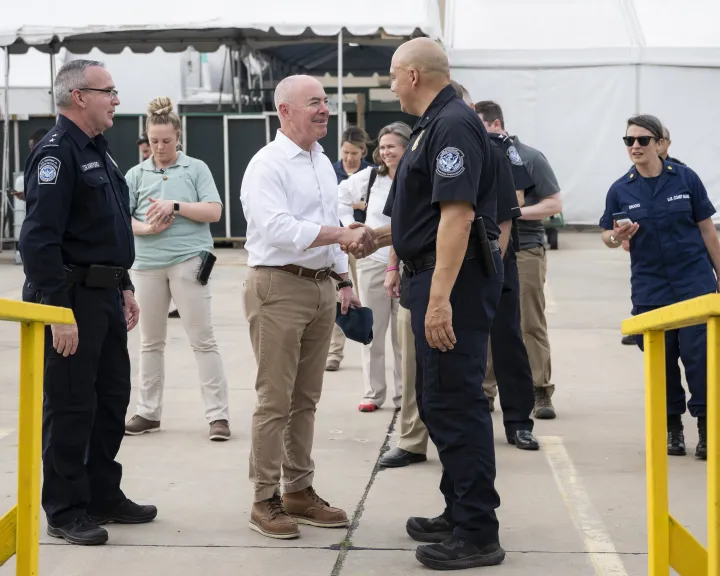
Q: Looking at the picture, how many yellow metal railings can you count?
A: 2